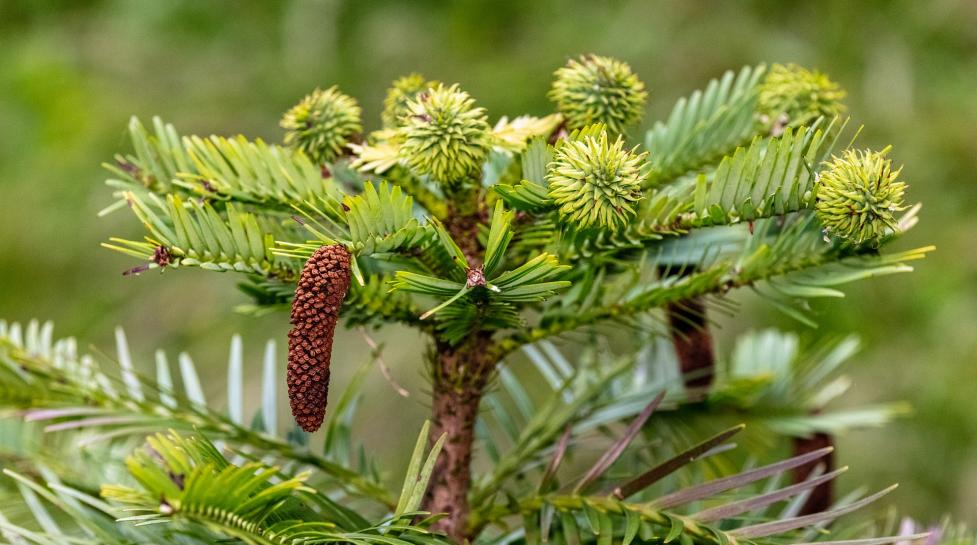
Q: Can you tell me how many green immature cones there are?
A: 7